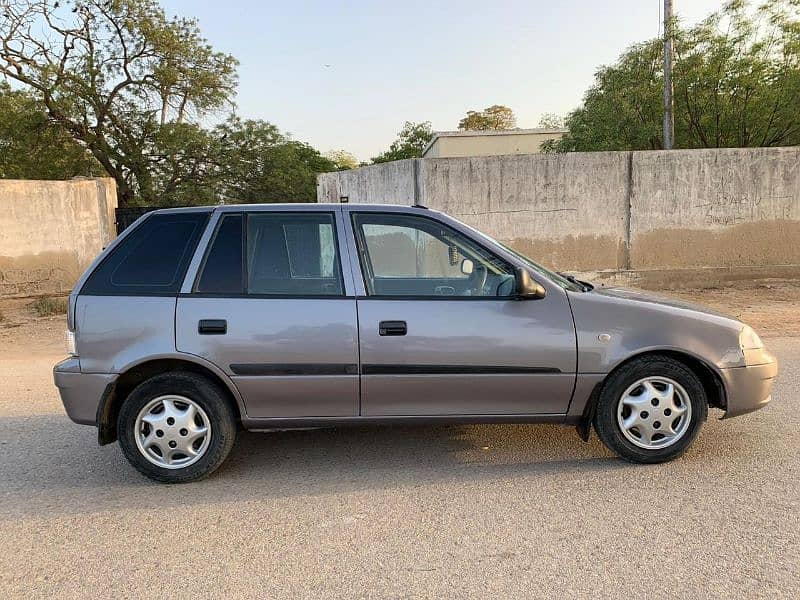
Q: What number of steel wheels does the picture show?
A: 2